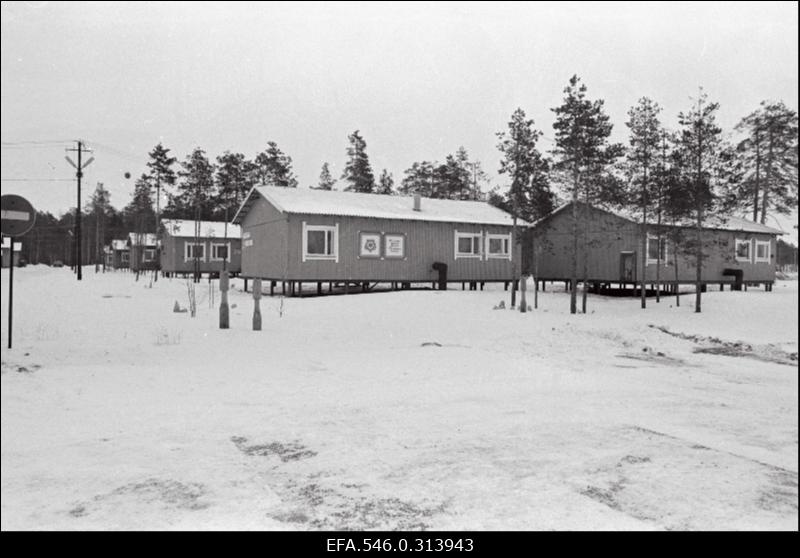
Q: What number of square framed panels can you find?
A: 2